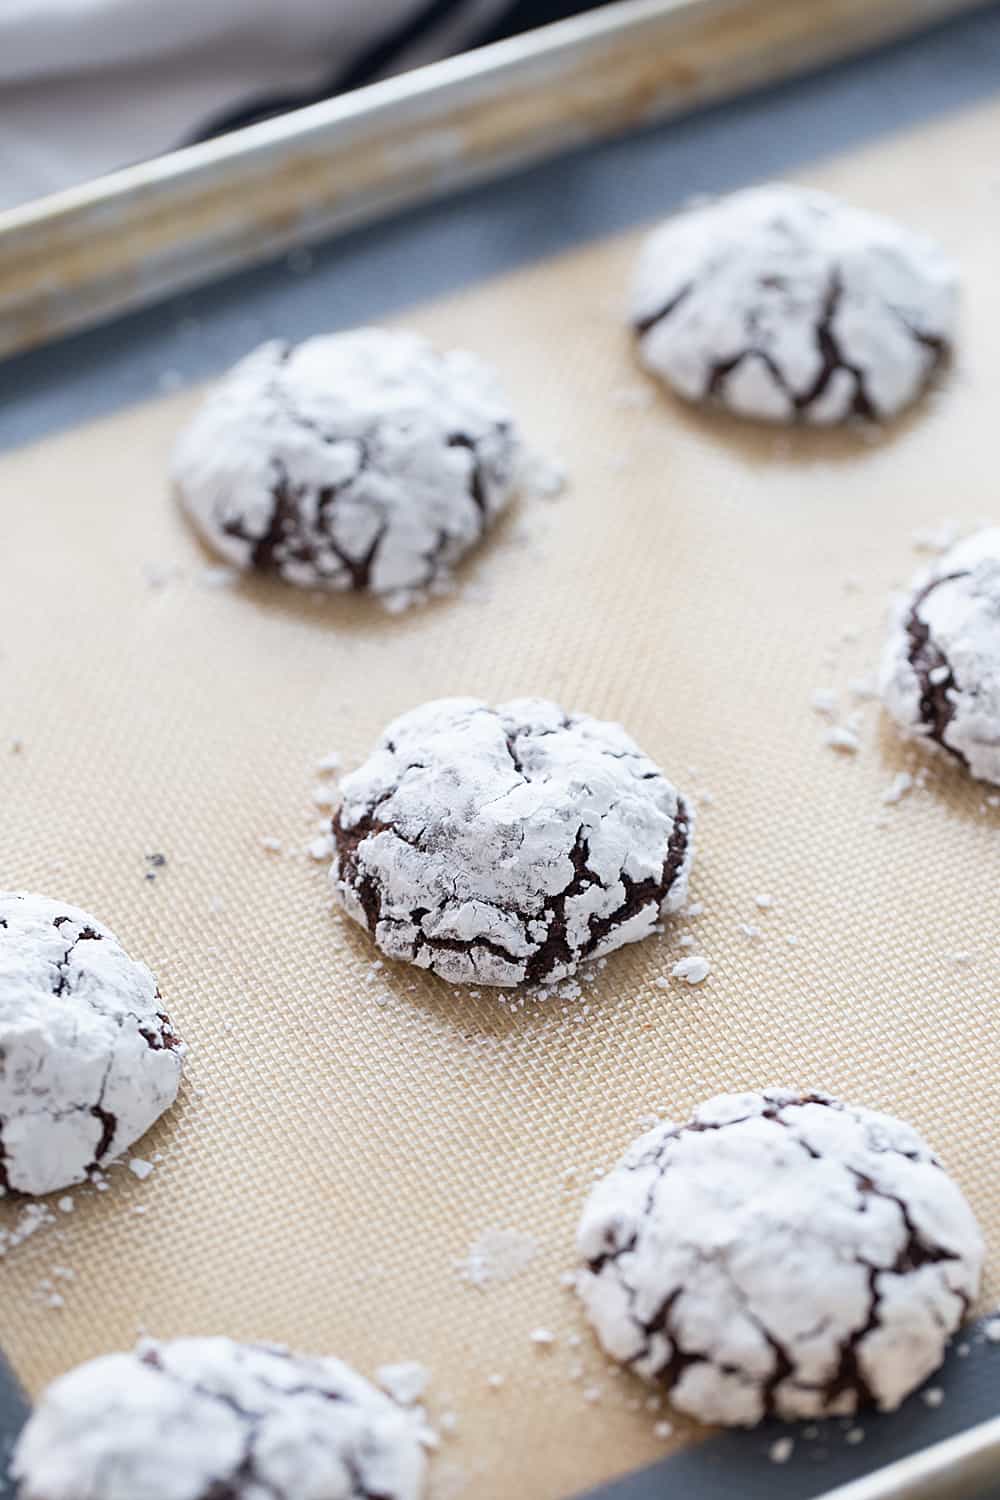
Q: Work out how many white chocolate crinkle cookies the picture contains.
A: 7